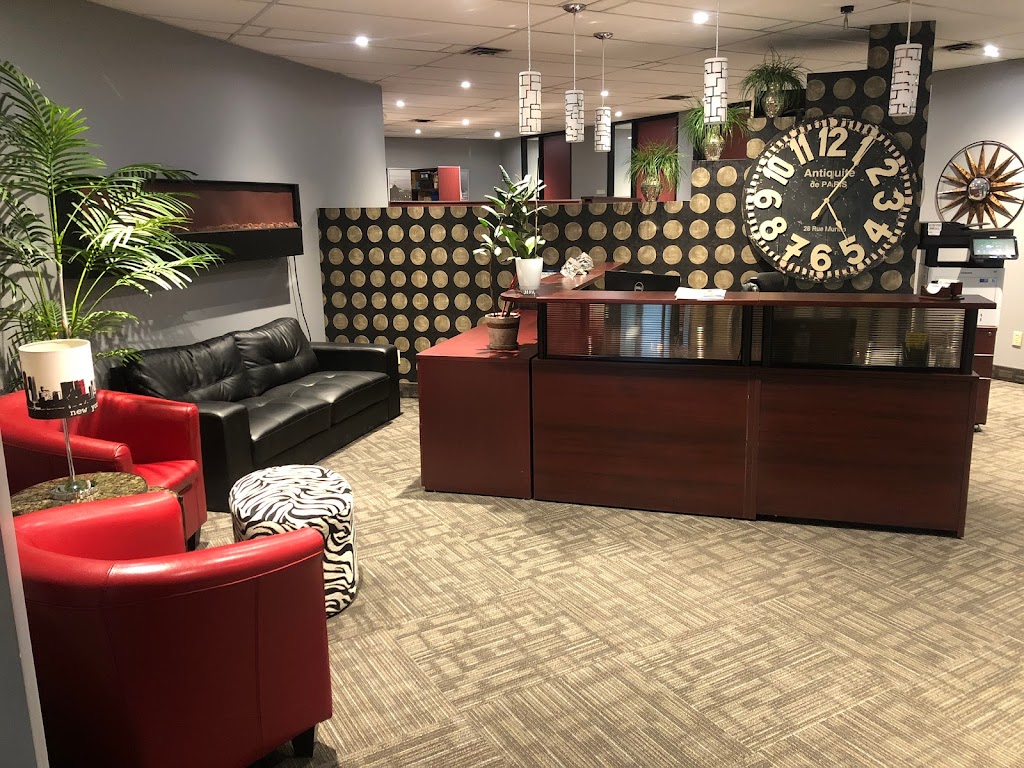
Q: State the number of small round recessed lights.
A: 10